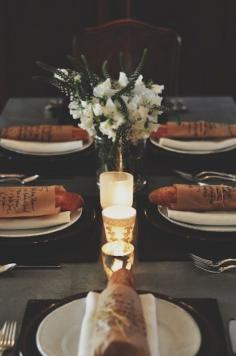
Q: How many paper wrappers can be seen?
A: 5